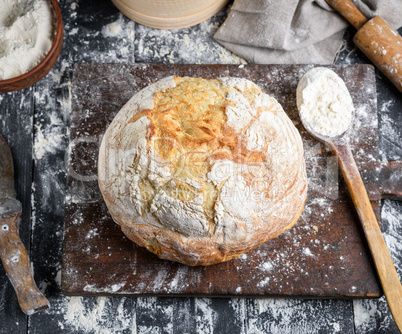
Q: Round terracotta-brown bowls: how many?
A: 1